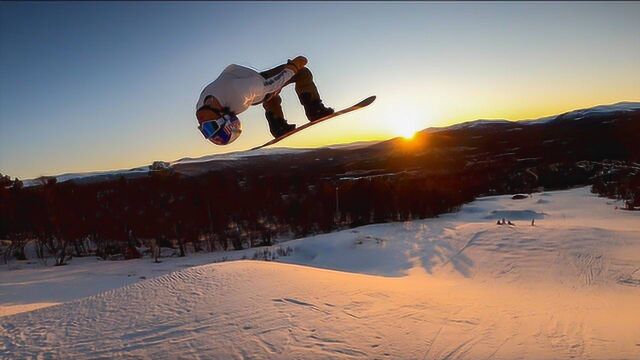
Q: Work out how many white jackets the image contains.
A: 1